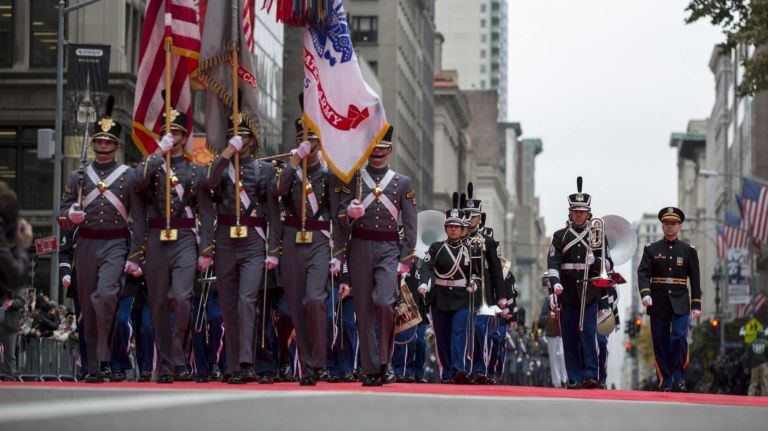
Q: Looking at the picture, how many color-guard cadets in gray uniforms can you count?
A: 5